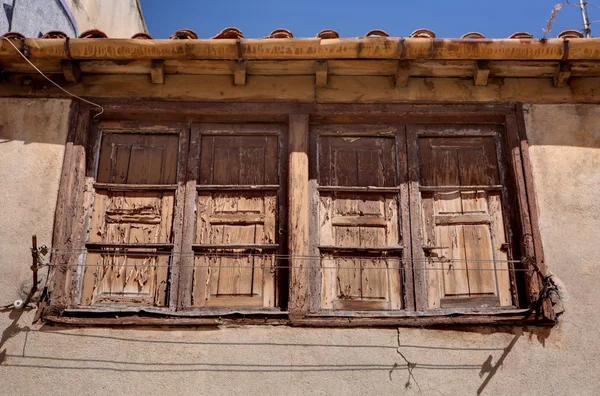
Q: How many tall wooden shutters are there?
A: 4